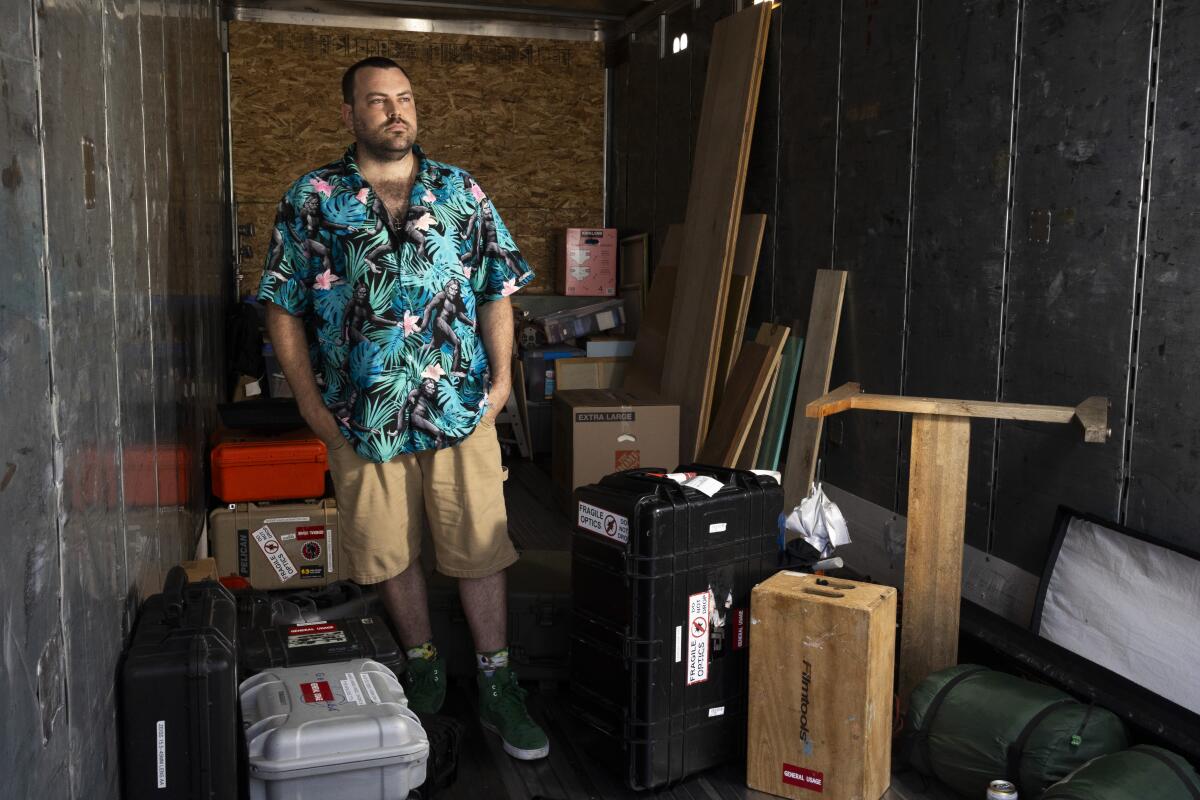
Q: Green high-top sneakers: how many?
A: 2